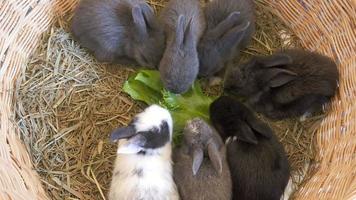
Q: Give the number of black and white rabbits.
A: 1